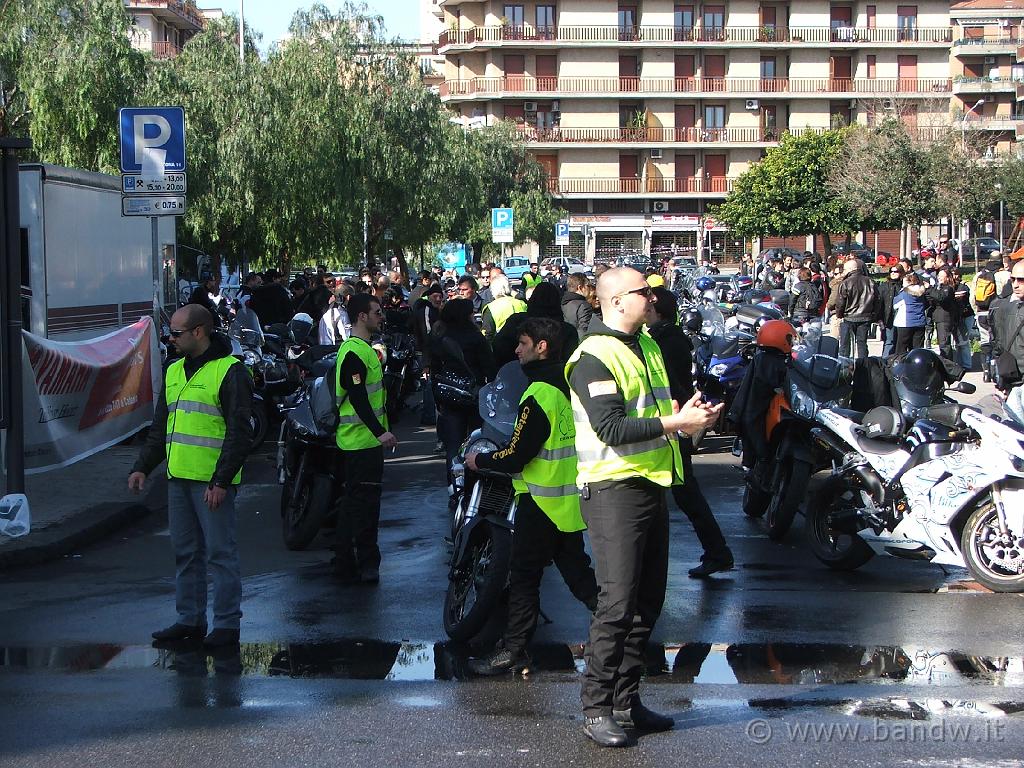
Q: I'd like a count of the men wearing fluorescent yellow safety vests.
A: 6